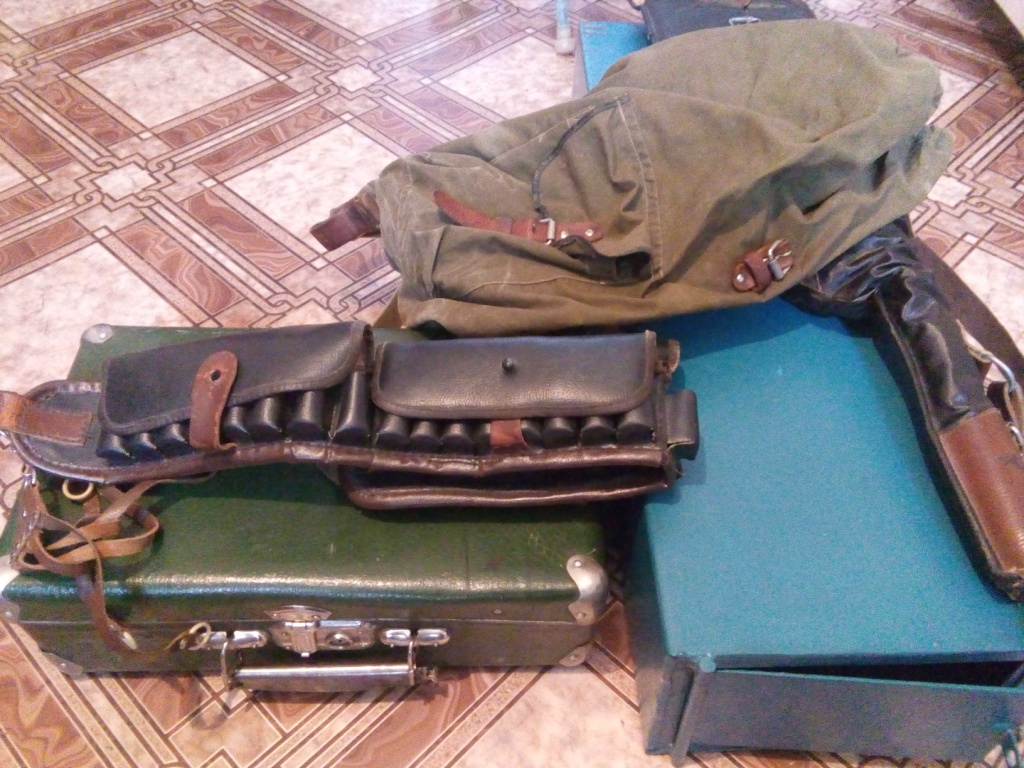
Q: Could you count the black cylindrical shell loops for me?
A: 15